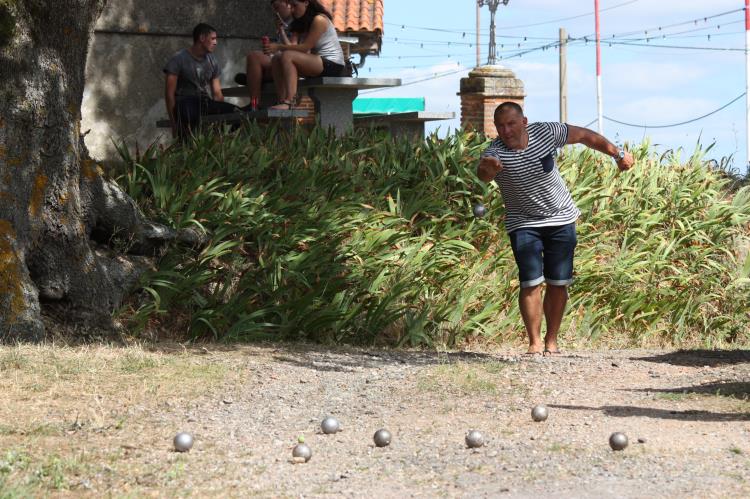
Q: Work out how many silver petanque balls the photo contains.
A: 8